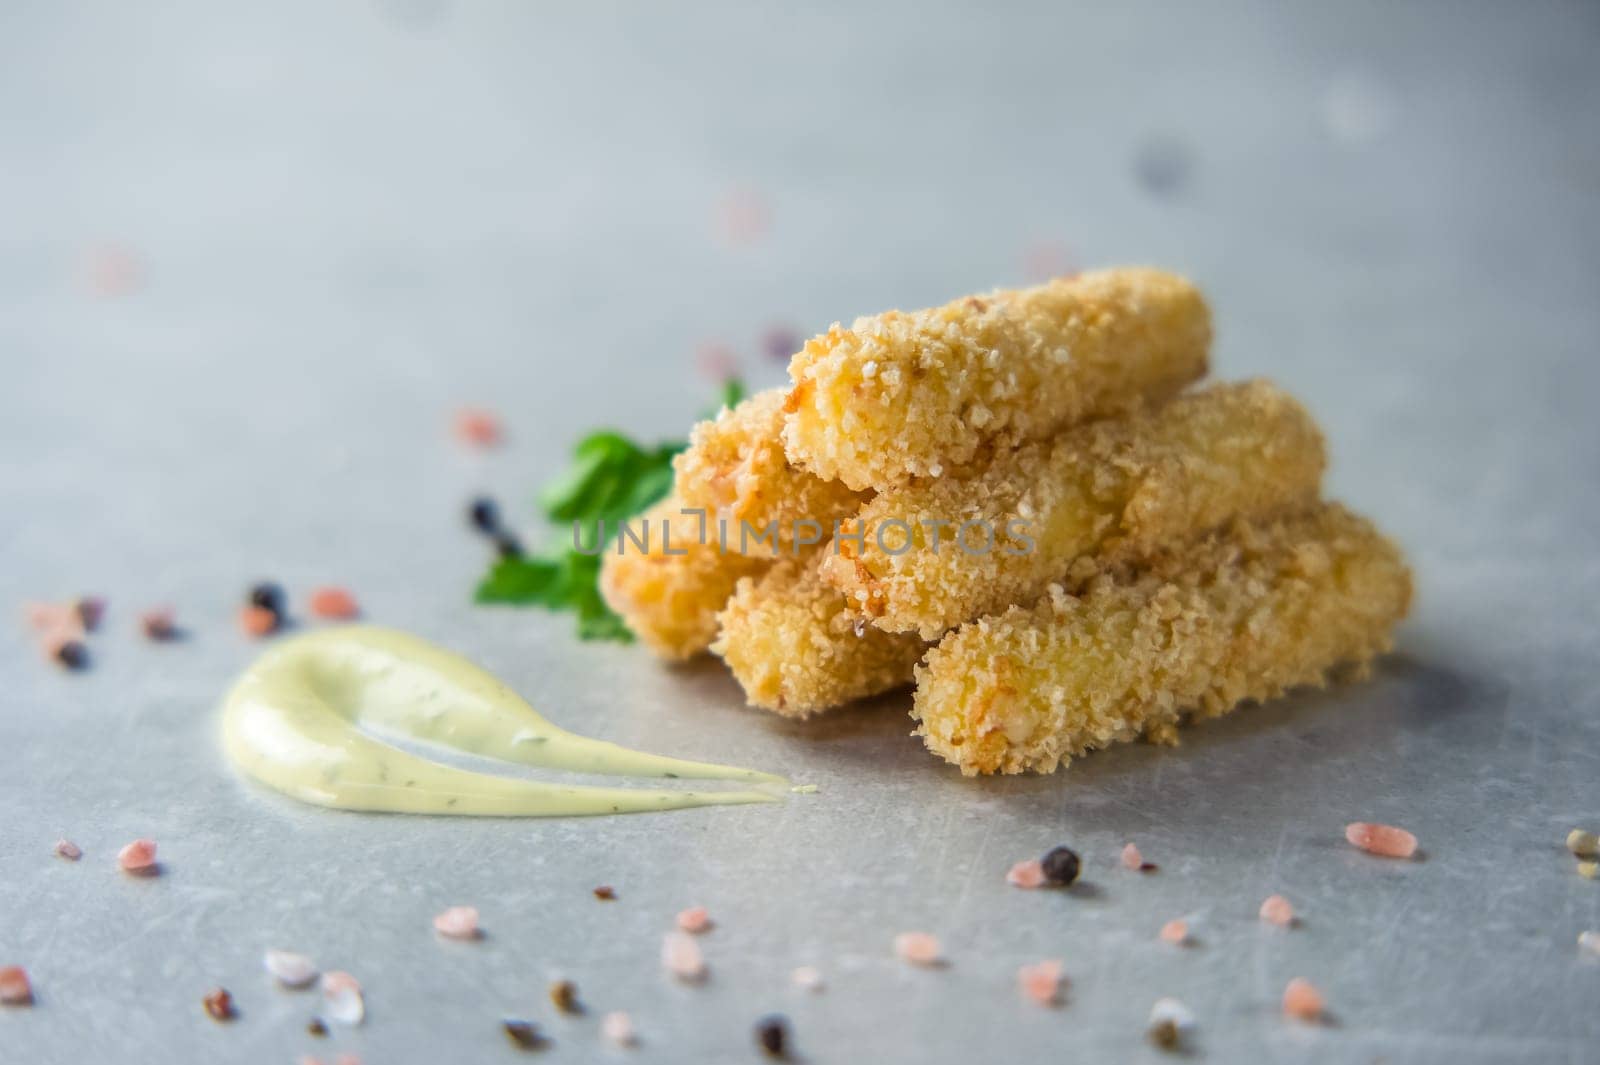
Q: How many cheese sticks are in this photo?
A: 6